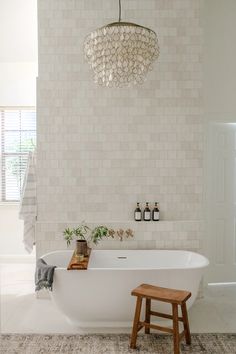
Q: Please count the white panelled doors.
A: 1